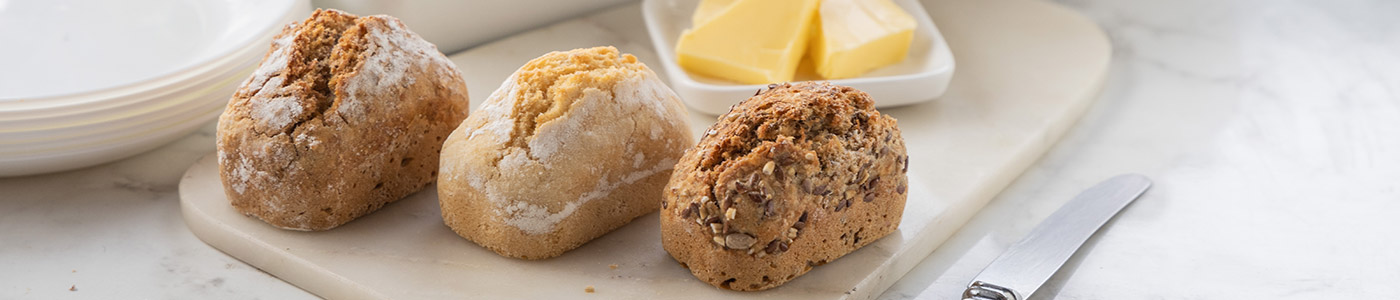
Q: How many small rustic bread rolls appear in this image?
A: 3